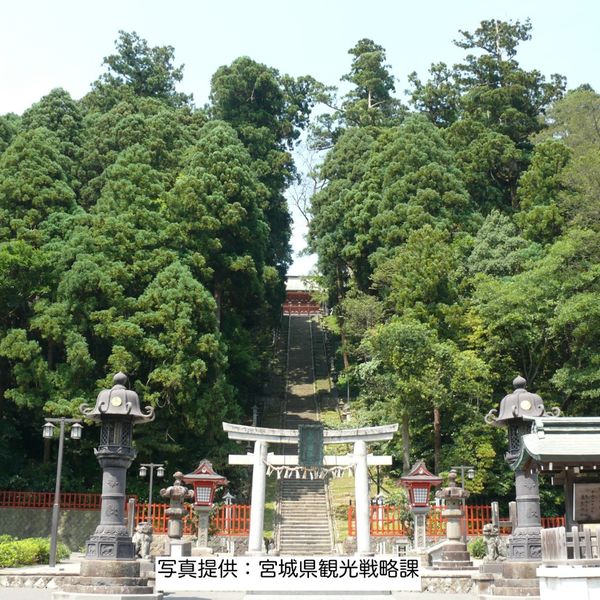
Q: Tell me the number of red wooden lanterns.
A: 2